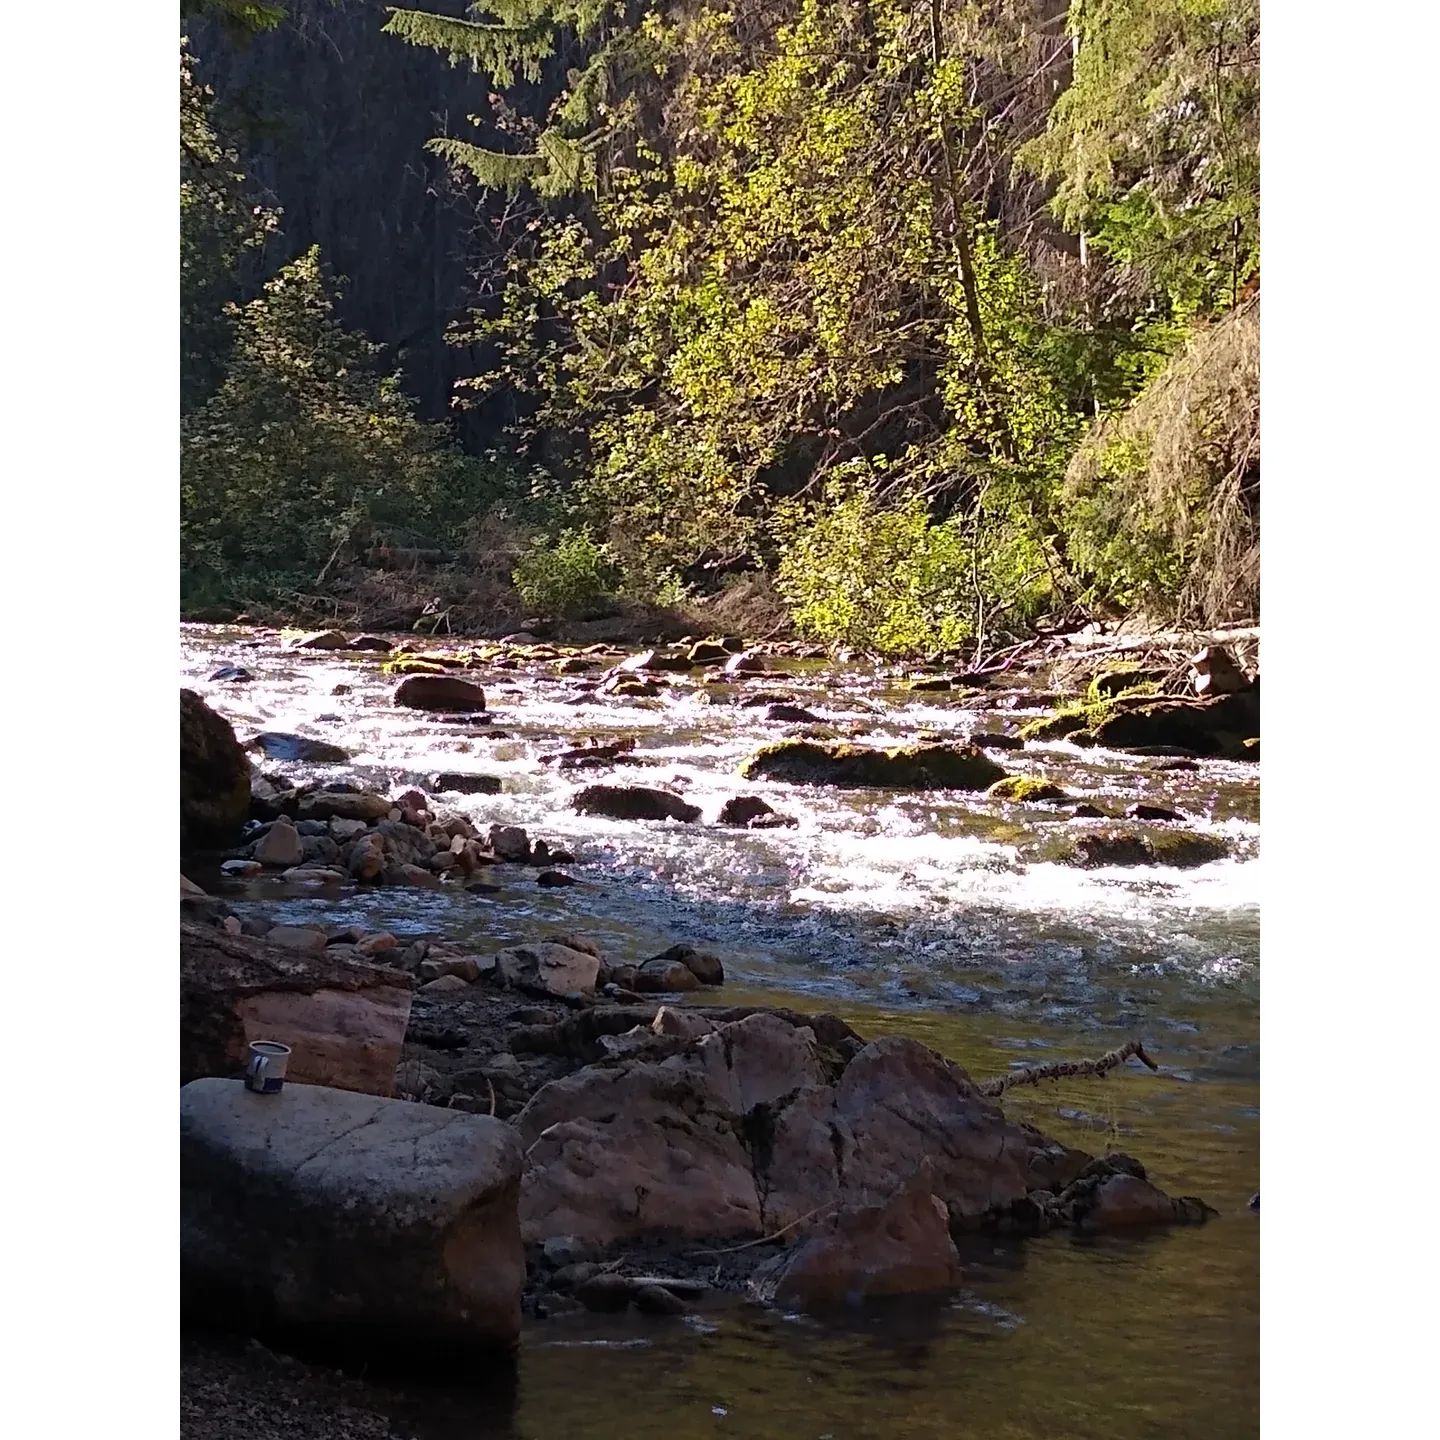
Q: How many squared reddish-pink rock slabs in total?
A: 1